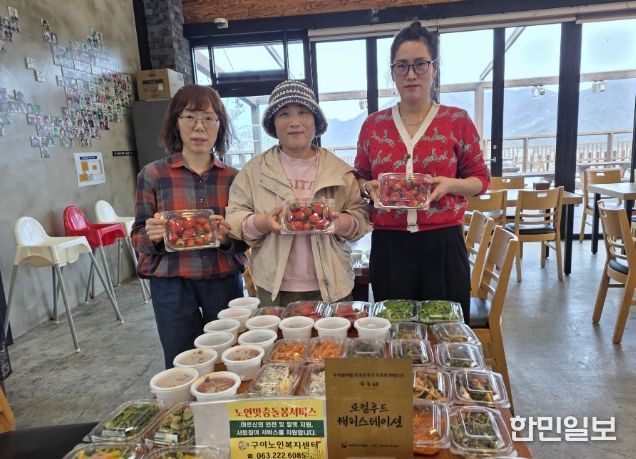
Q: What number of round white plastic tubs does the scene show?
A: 13